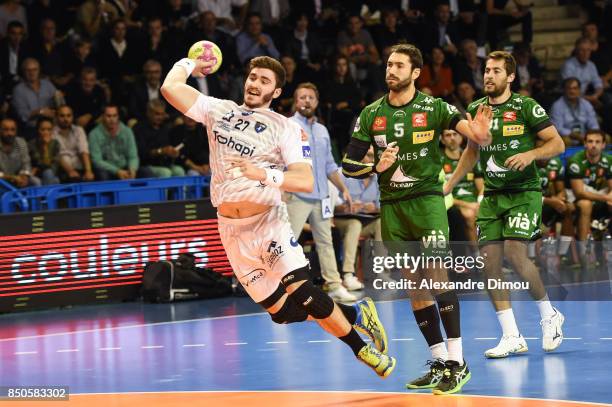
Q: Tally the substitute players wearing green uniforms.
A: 3